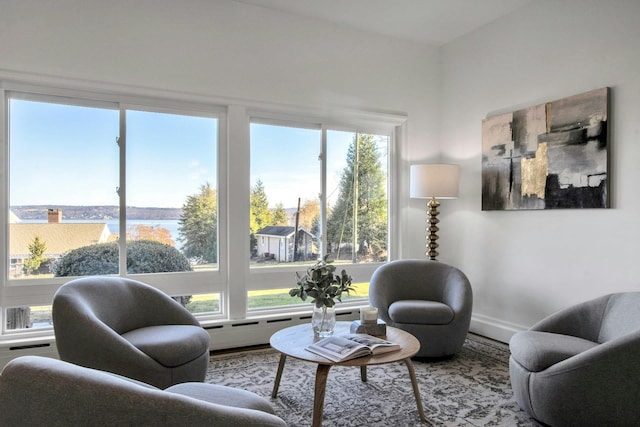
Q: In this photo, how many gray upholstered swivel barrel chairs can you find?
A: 4